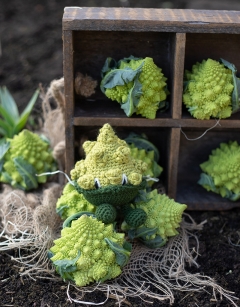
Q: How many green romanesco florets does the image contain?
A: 8